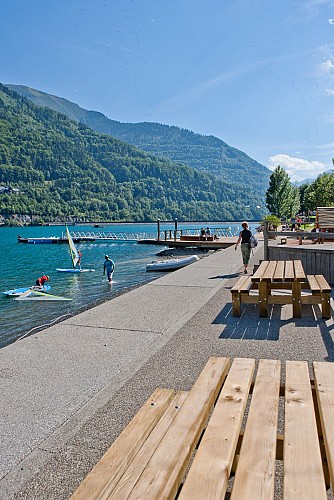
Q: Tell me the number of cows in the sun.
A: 0